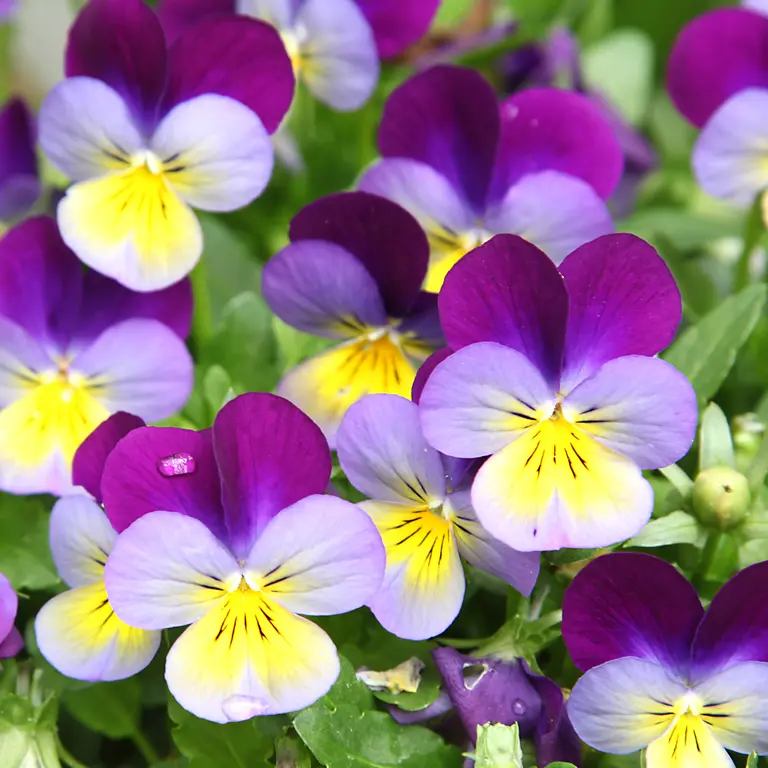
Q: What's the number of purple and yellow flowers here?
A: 11